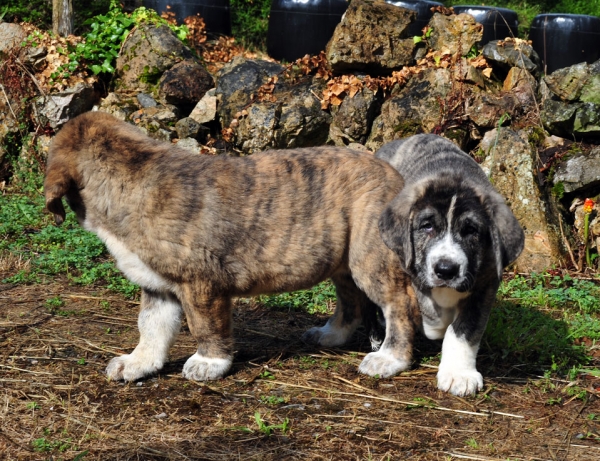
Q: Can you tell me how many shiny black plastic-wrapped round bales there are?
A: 5